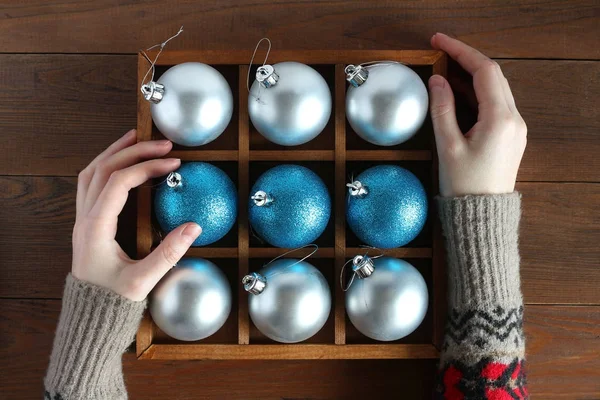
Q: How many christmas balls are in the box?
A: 9